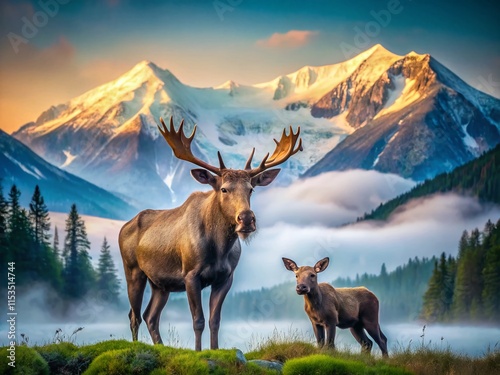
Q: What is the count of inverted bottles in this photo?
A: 0